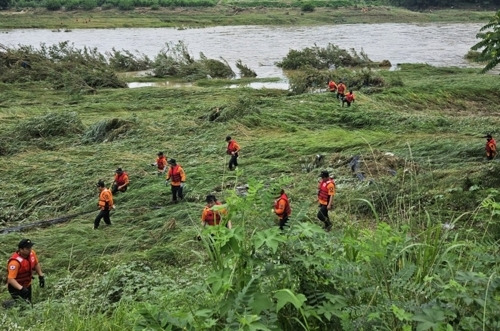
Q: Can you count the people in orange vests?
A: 13